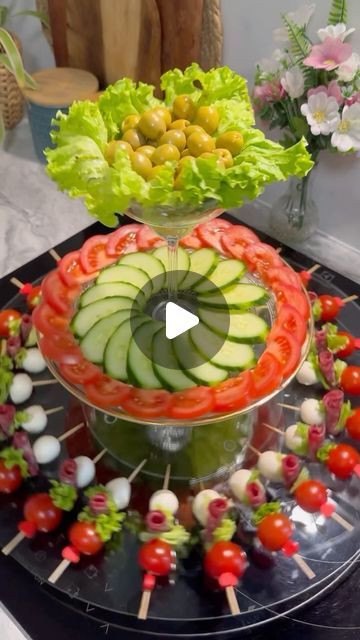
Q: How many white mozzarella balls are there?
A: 13